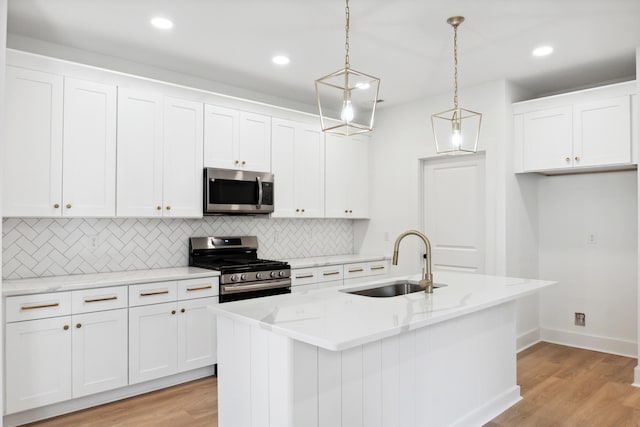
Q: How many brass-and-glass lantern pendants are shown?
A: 2